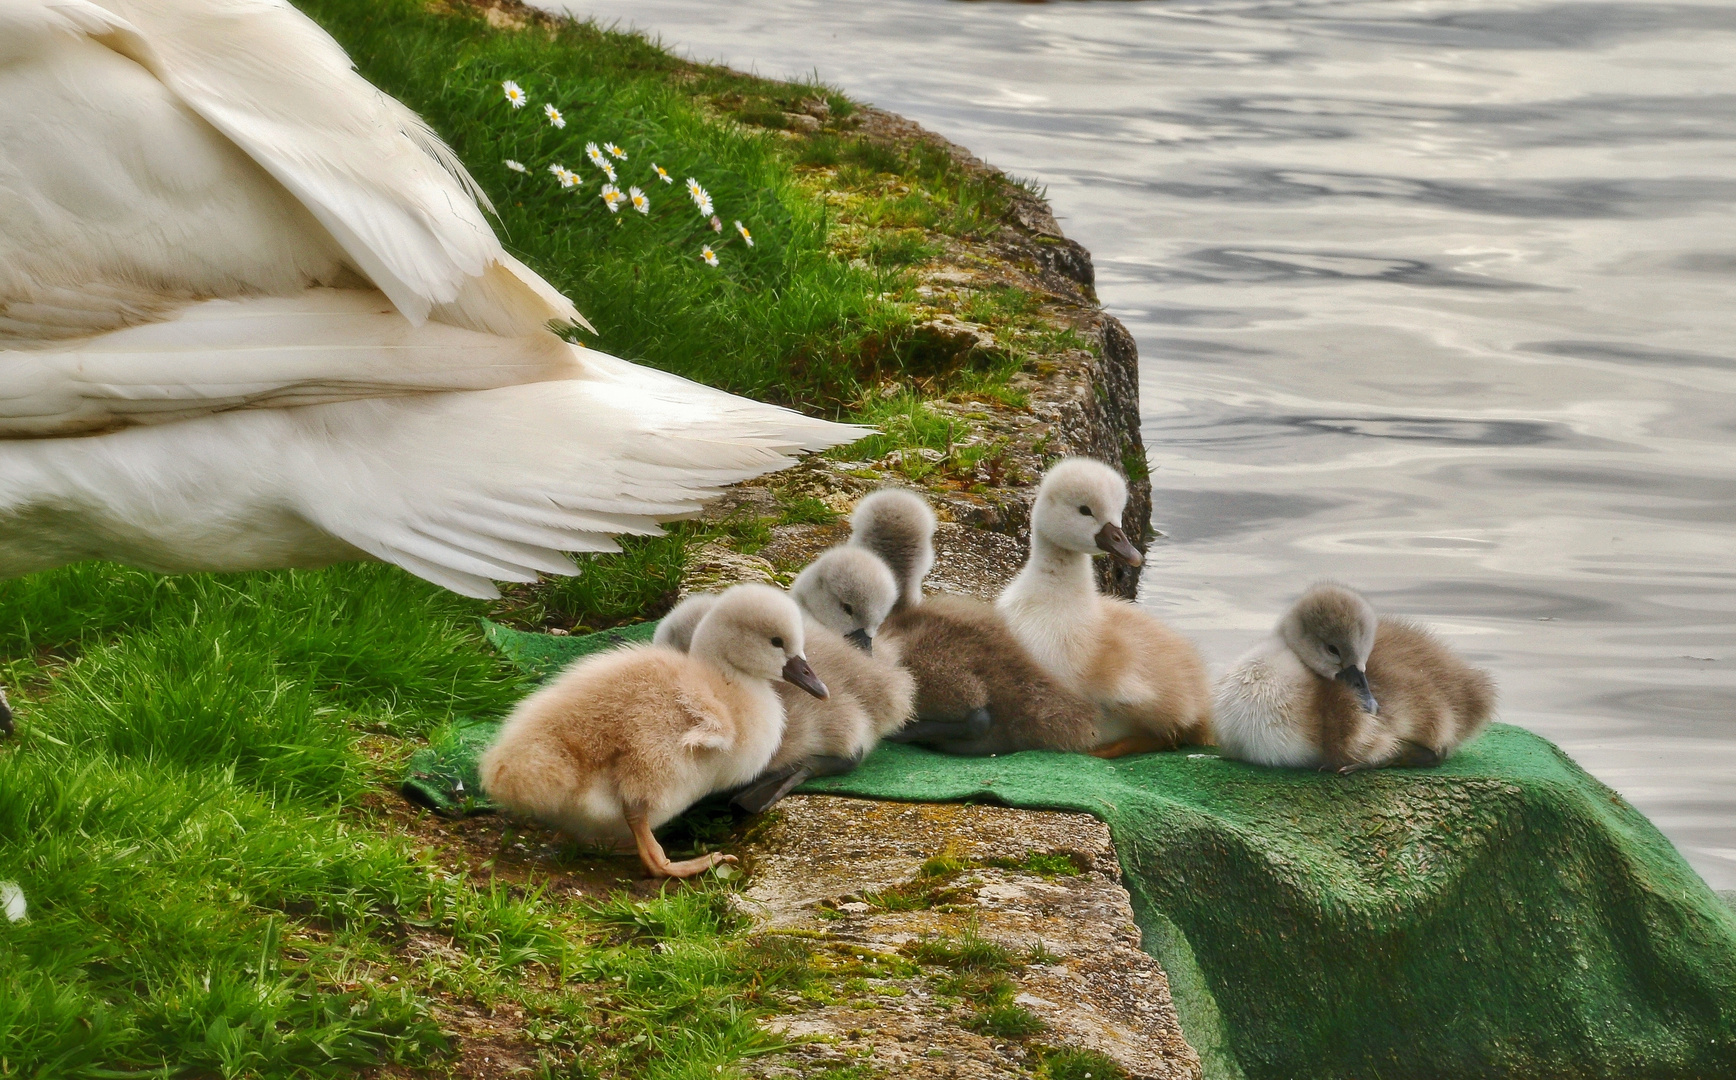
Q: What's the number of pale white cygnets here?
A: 2